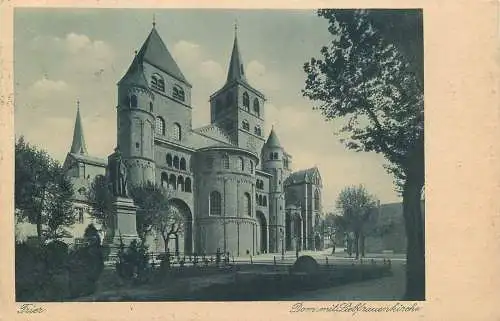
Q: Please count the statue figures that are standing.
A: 1